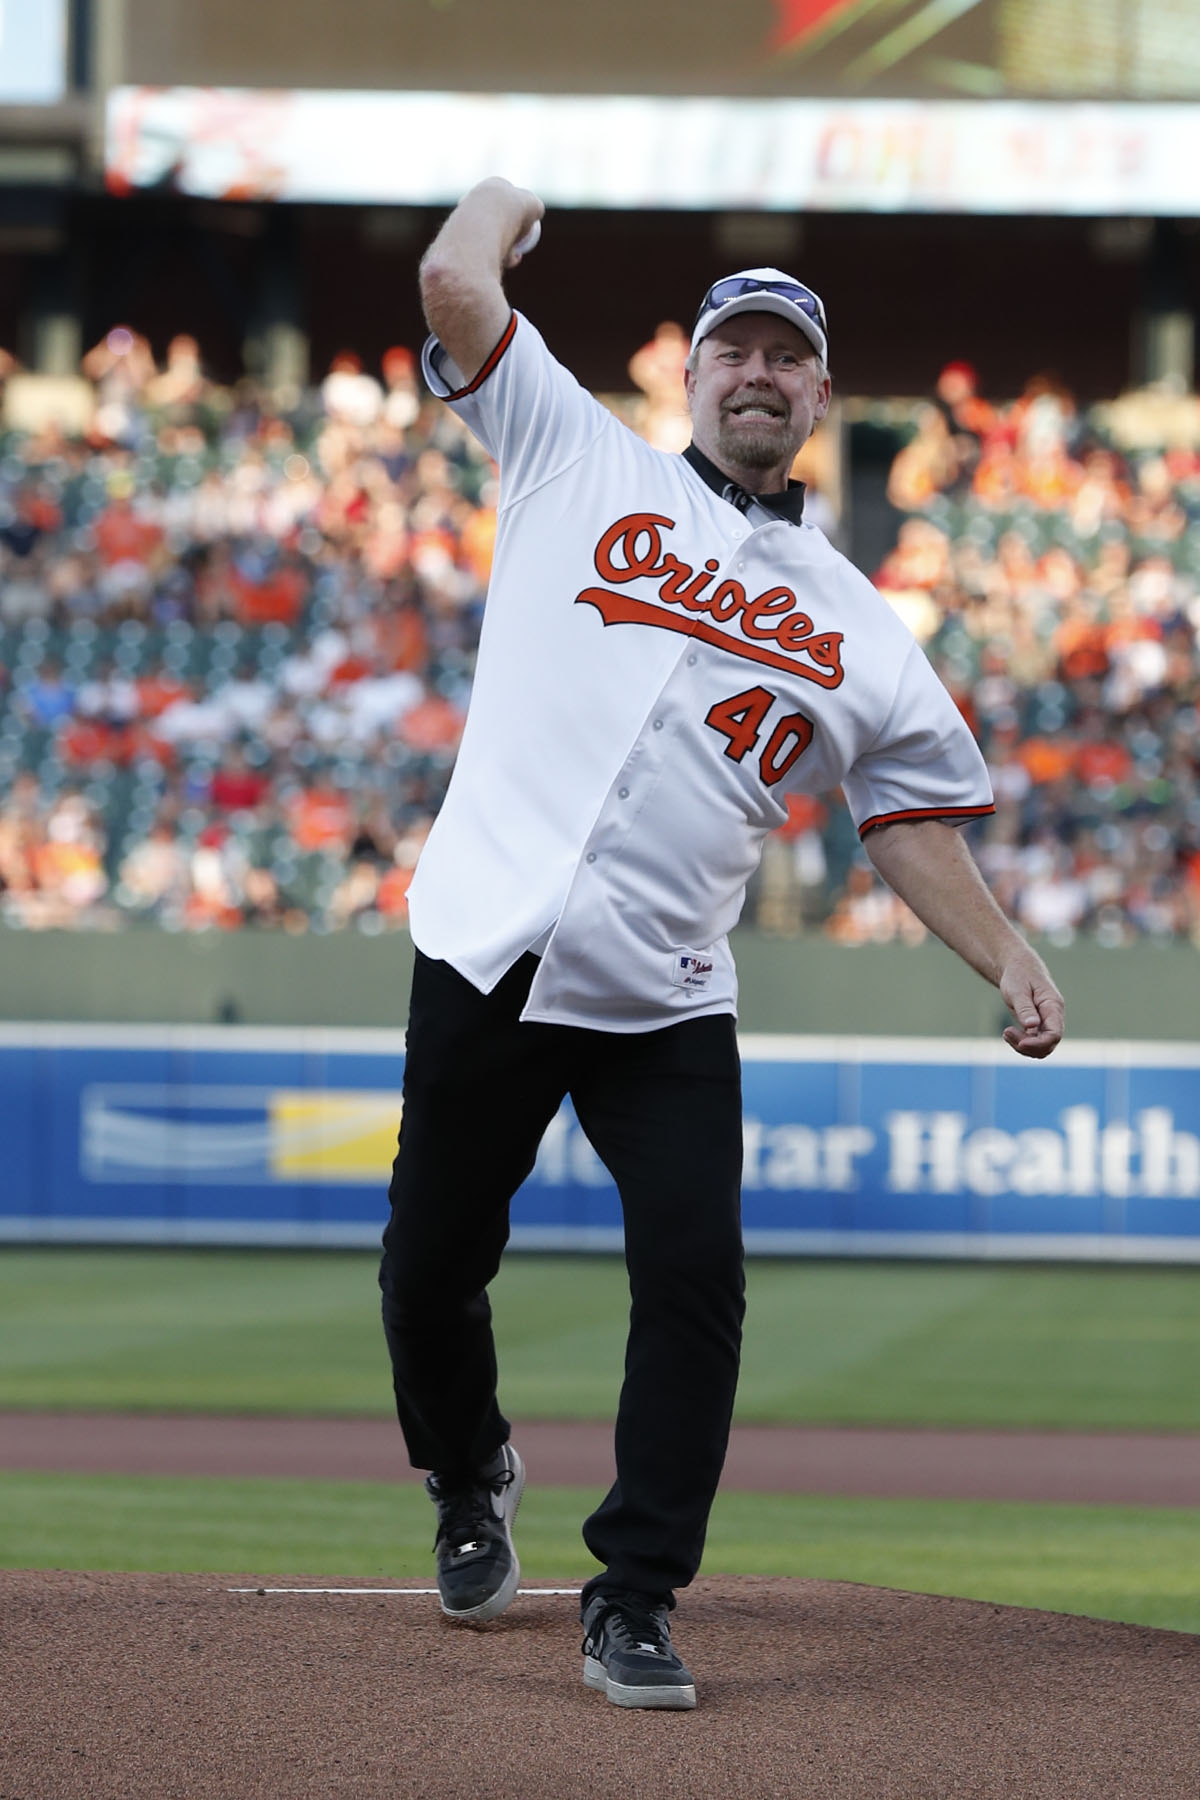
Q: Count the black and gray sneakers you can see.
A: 2